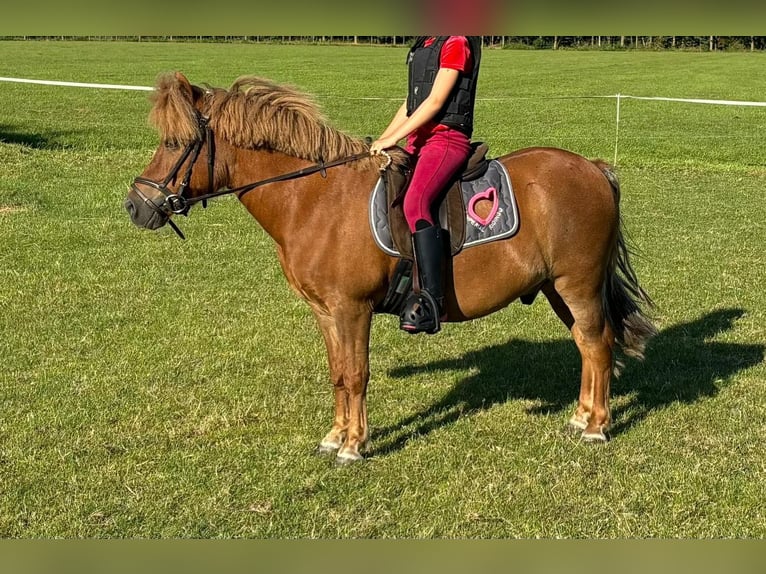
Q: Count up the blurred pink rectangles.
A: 1